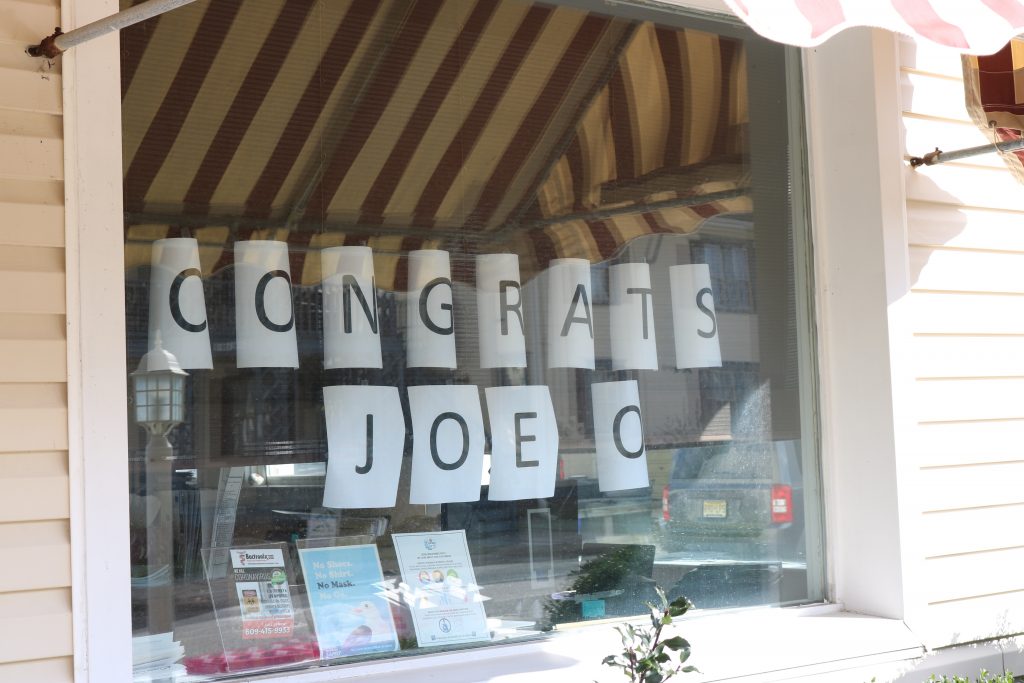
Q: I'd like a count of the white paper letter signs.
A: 12